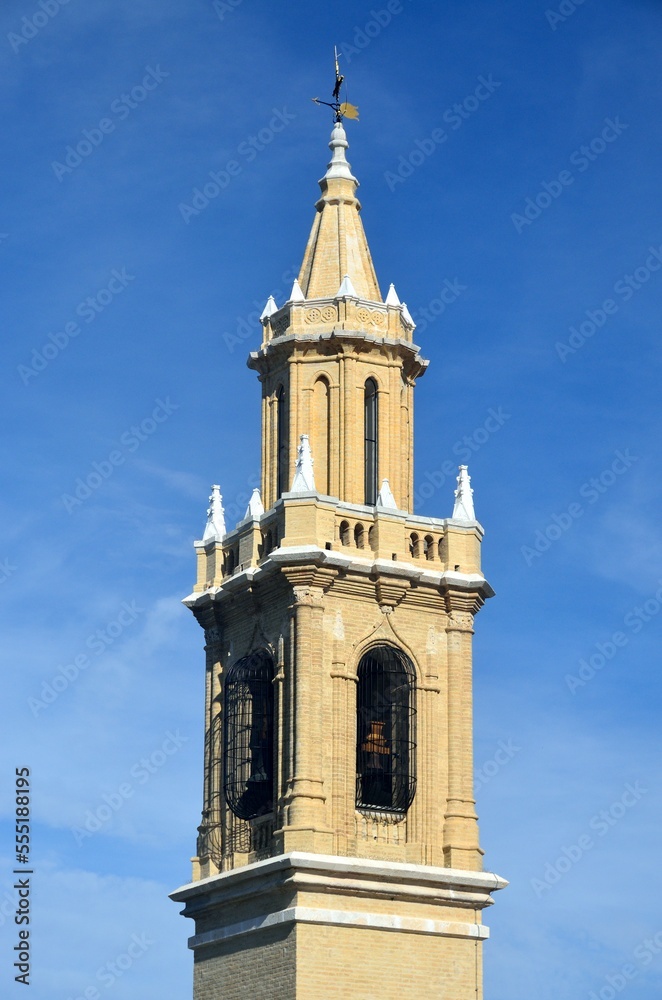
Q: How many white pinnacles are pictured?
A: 10